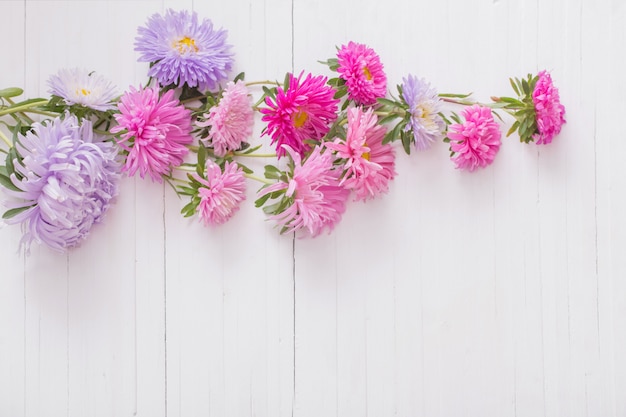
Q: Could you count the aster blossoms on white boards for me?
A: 13